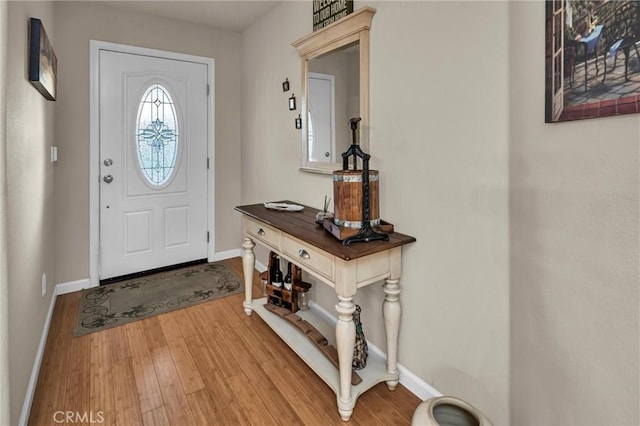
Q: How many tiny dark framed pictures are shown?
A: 3